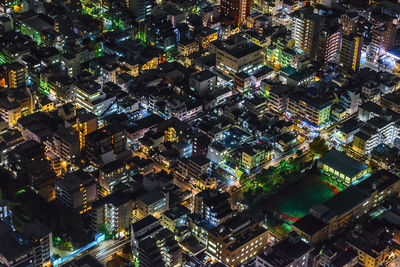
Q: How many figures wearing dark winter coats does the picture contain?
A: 0